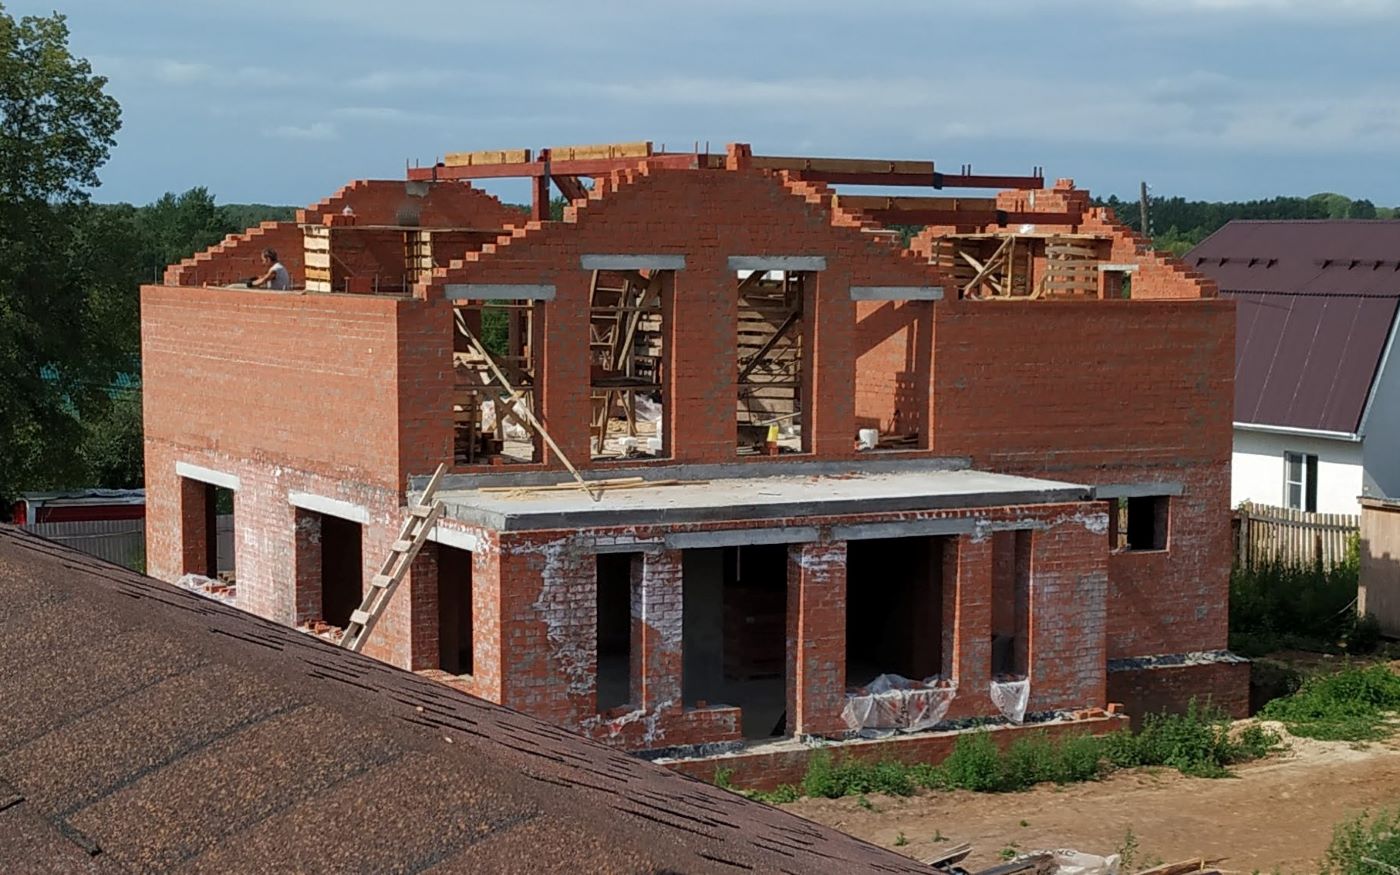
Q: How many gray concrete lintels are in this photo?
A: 13